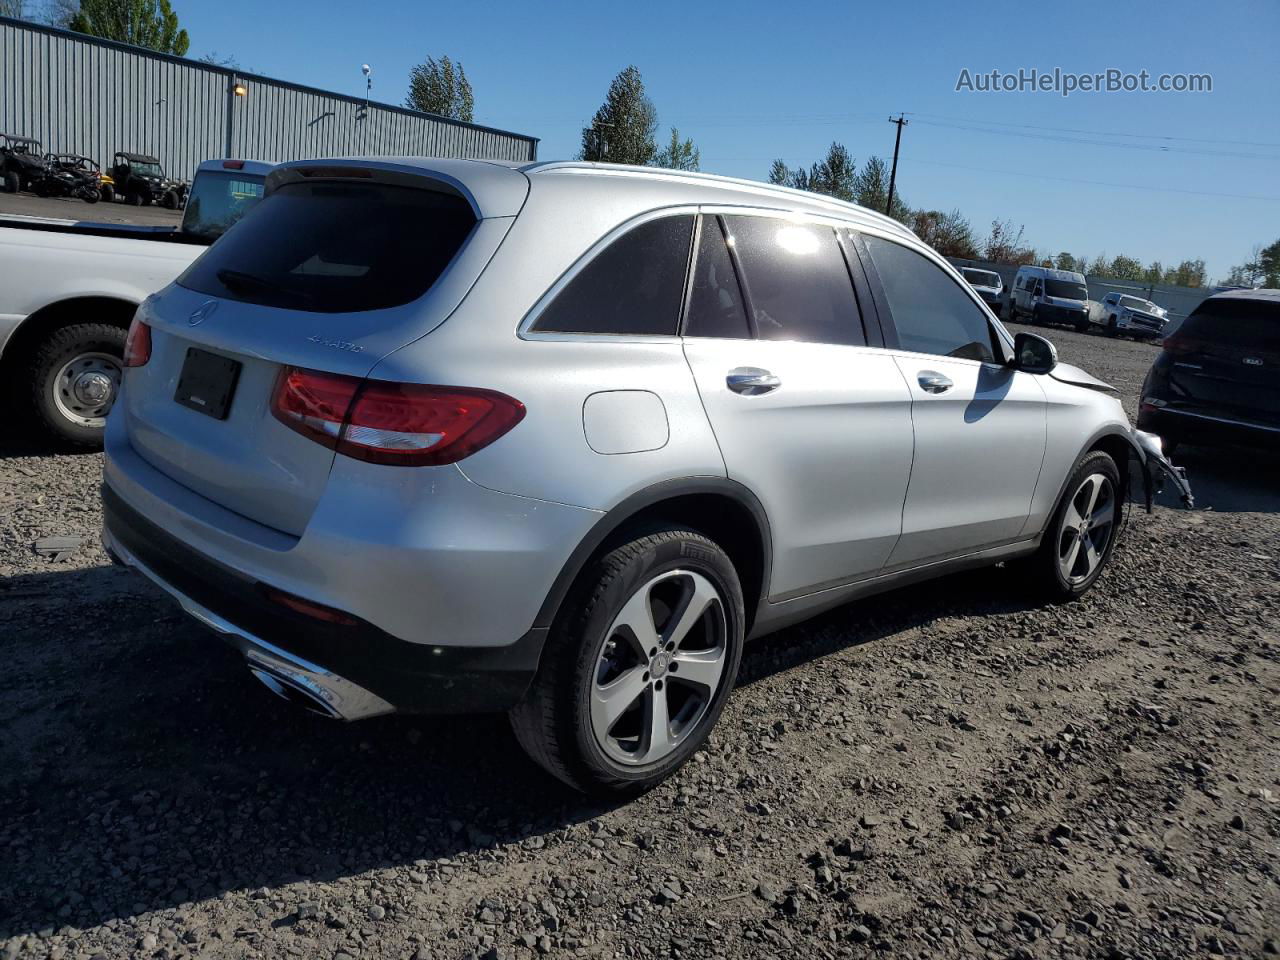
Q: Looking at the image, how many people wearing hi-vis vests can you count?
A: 0